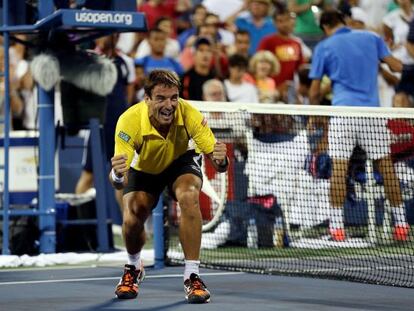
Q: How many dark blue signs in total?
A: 1